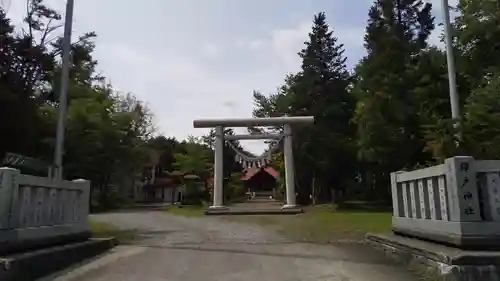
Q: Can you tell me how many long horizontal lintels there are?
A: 2